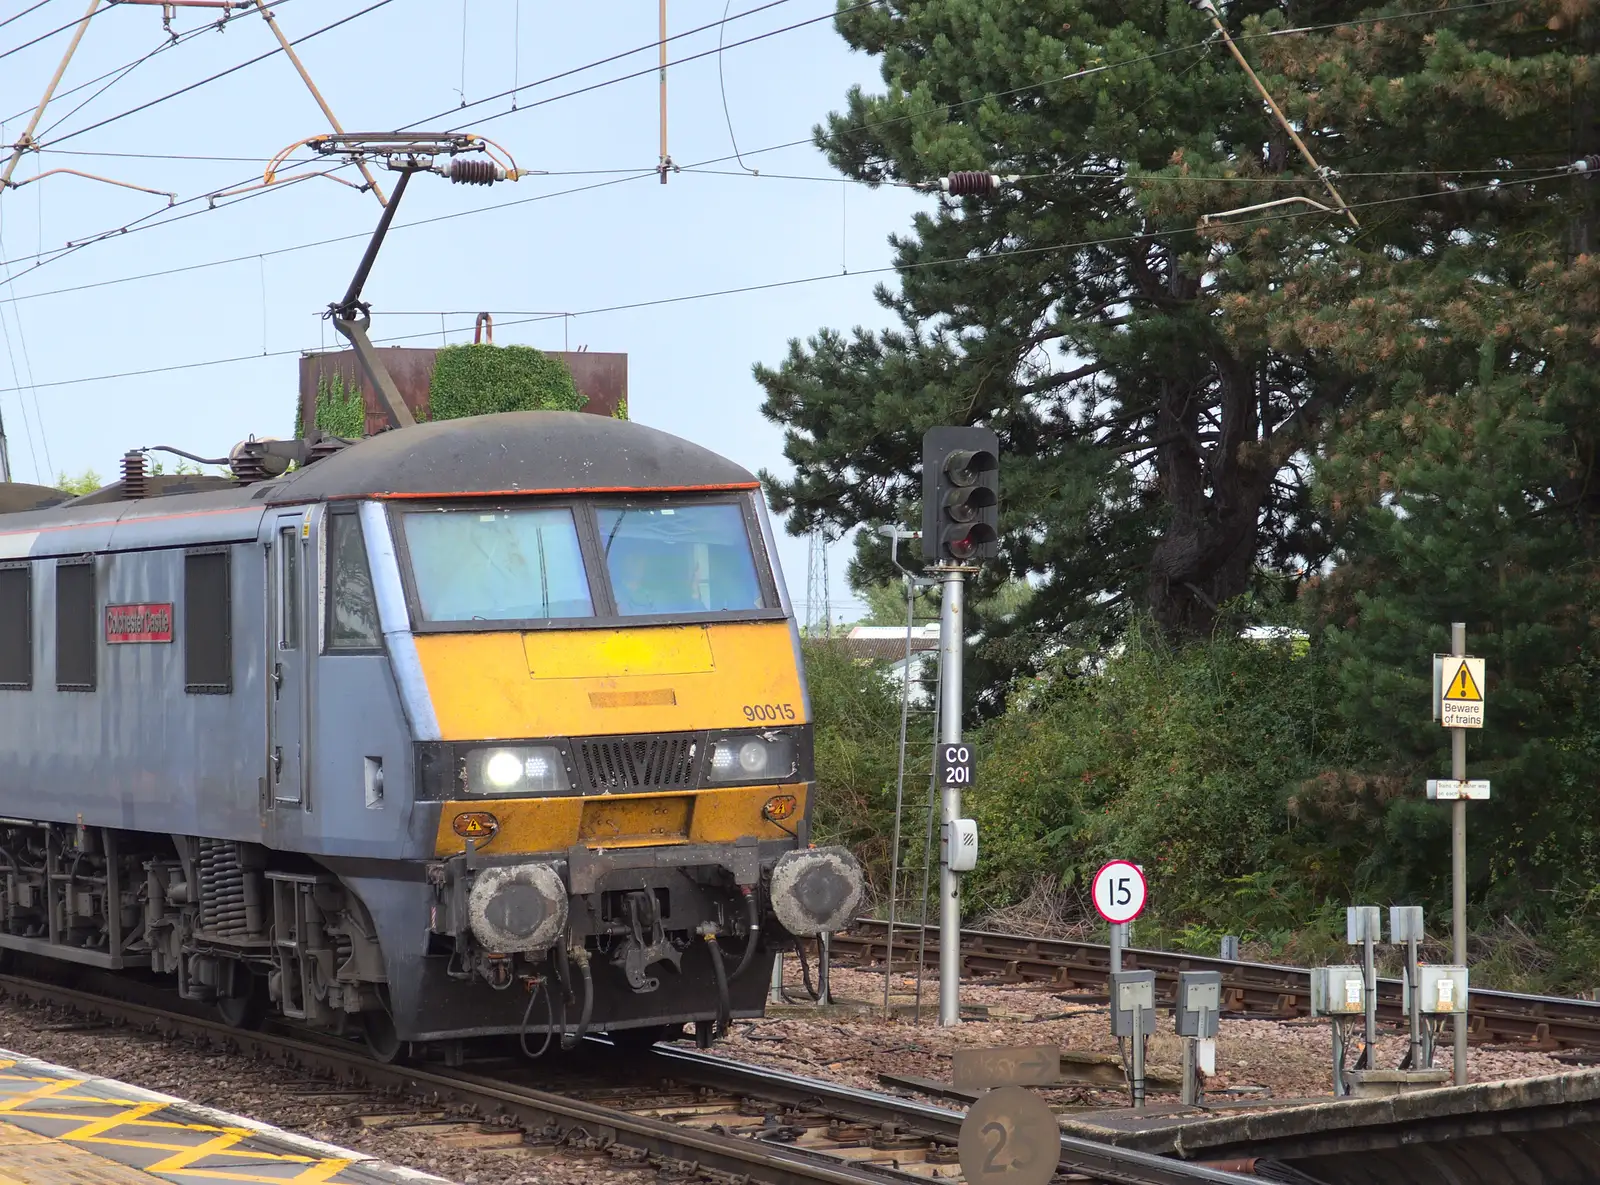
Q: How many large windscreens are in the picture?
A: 2